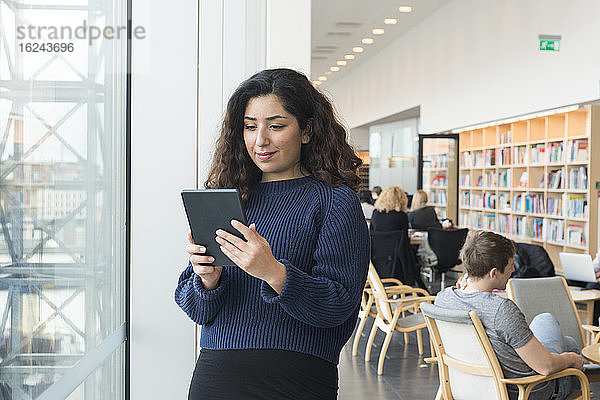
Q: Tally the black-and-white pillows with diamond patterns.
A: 0